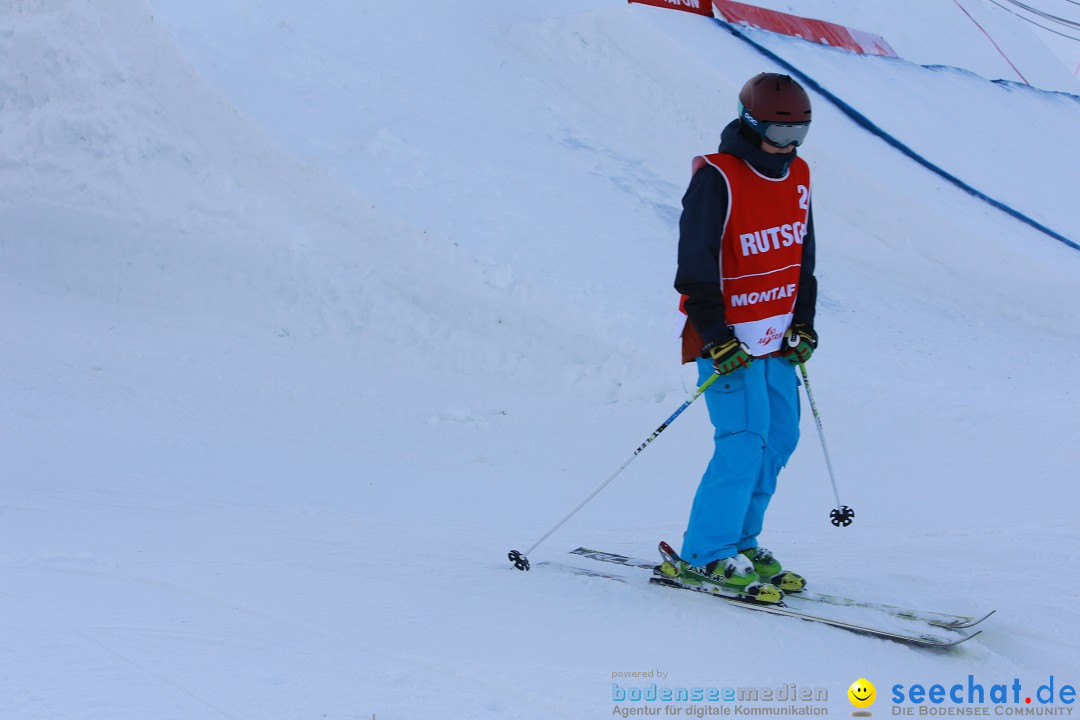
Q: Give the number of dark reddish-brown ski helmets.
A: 1